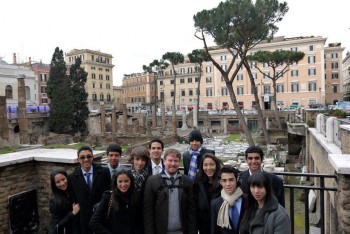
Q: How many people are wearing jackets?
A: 12